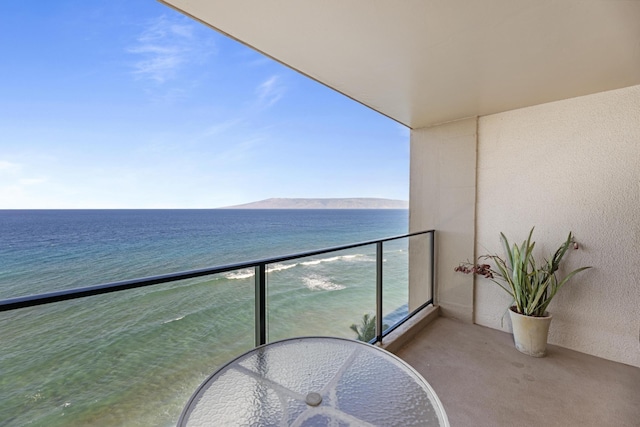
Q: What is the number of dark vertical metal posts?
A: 3